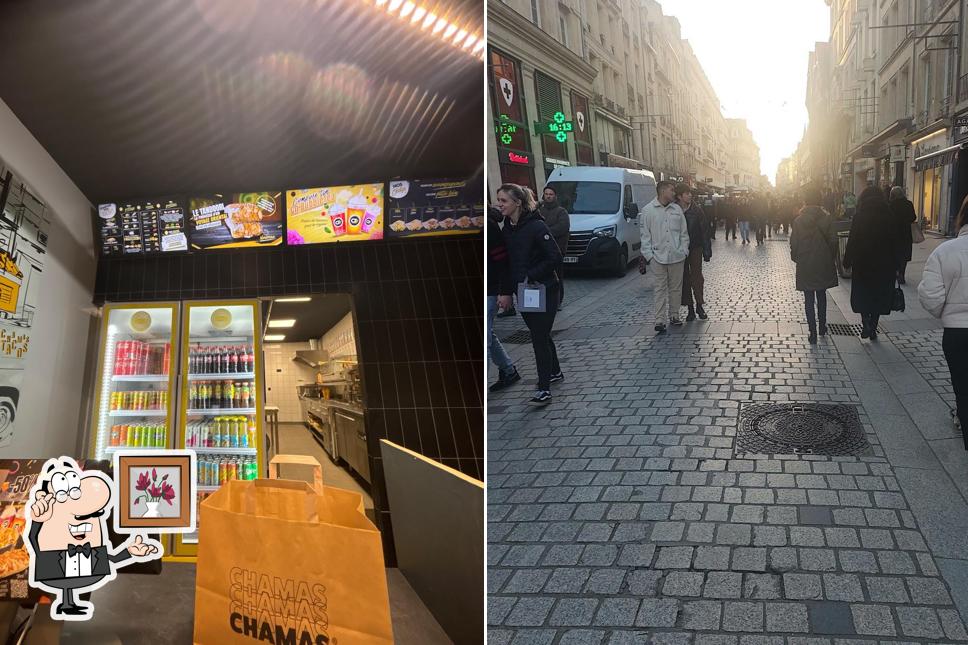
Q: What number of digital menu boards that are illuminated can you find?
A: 4